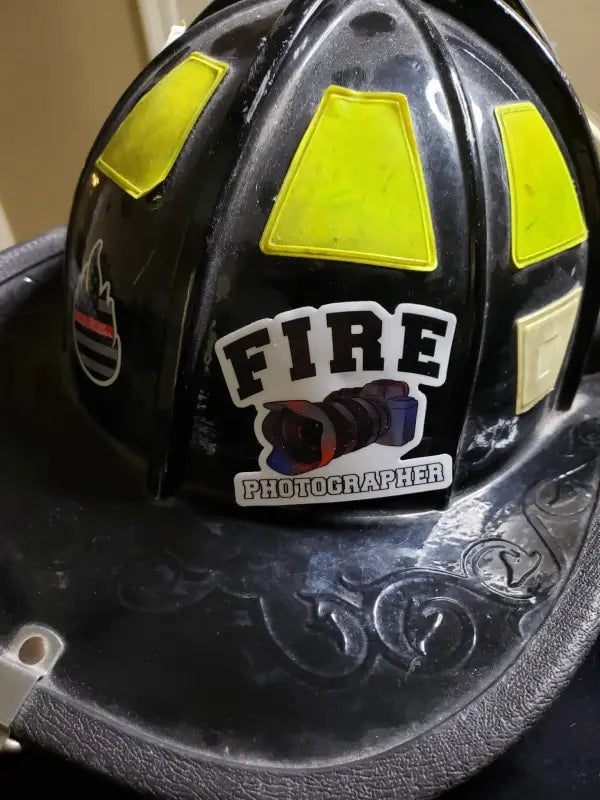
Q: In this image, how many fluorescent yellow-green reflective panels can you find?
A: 3